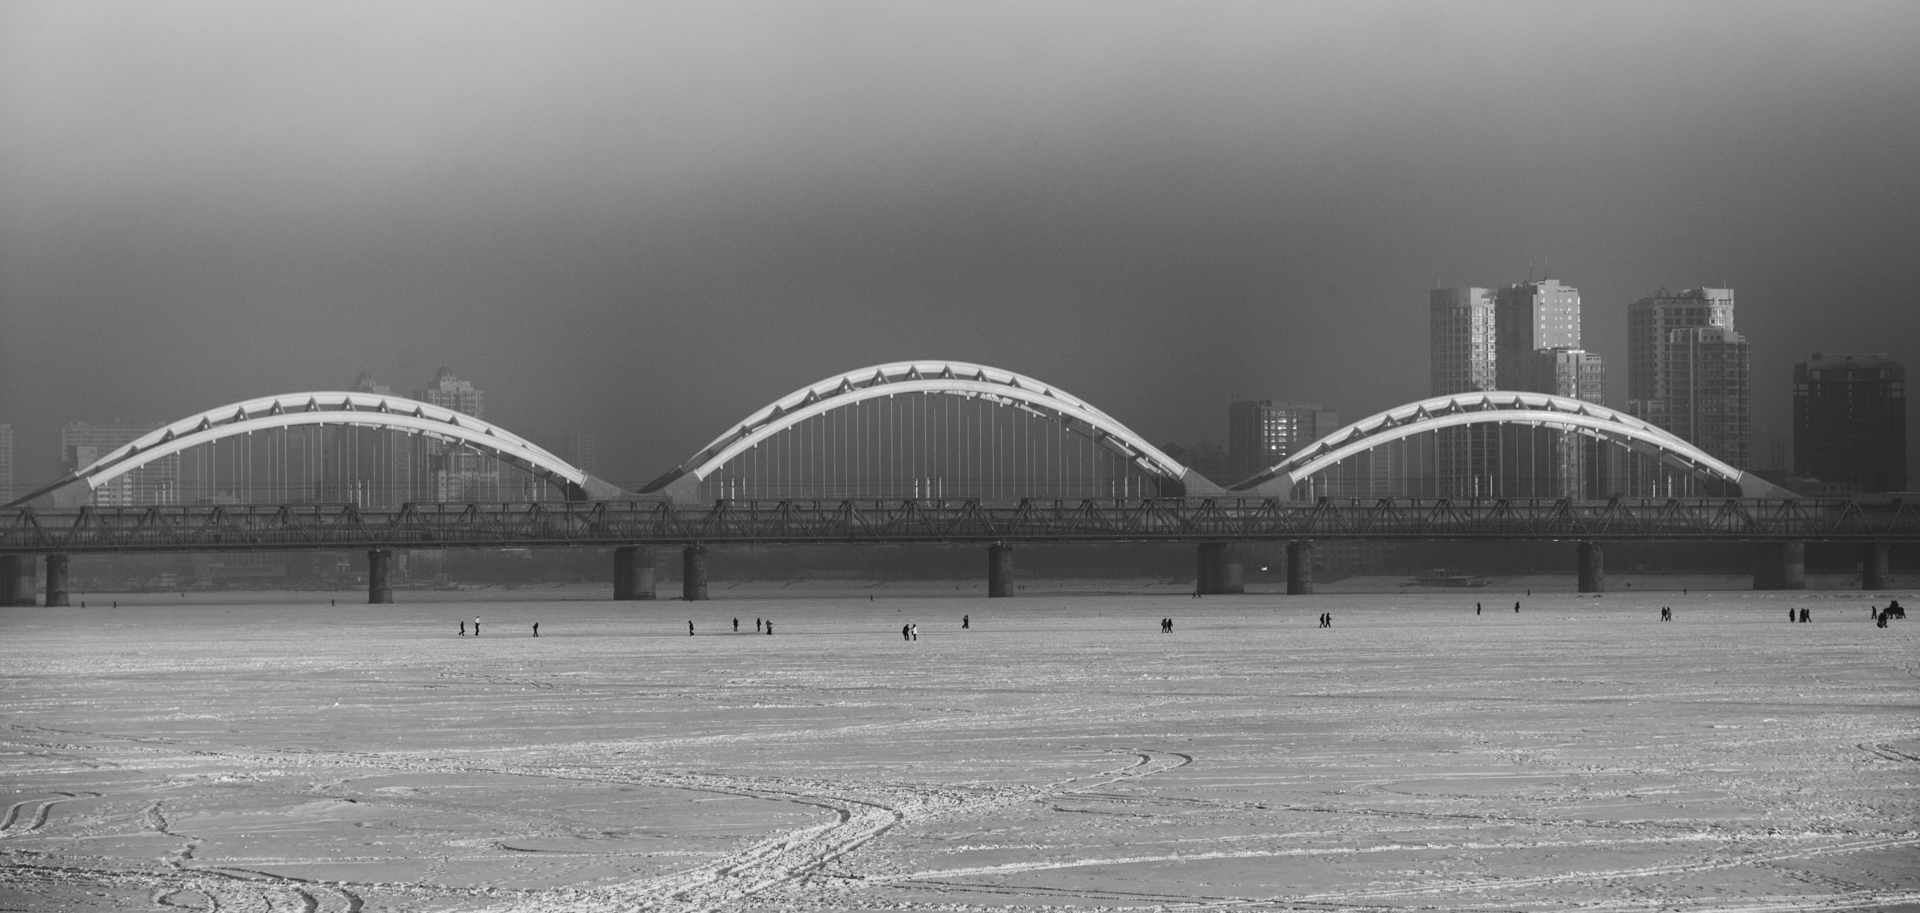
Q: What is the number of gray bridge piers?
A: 11